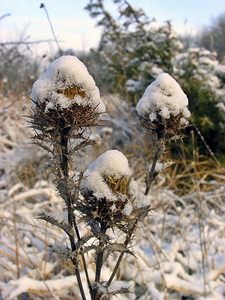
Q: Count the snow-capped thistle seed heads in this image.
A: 3